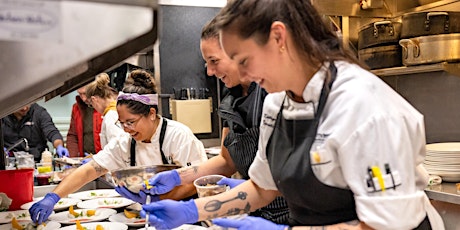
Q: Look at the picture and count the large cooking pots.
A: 4